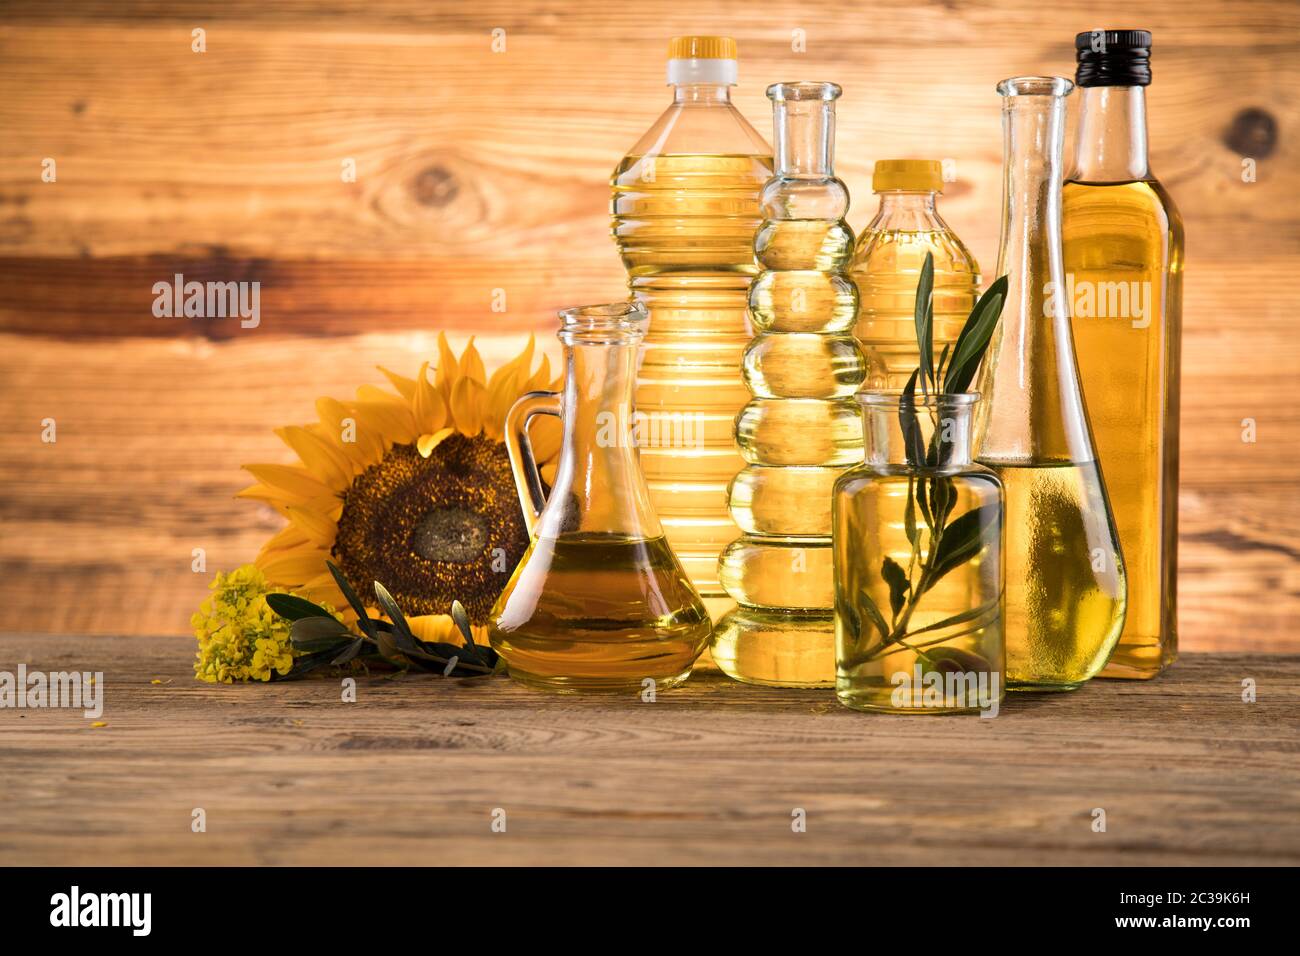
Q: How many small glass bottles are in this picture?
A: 2